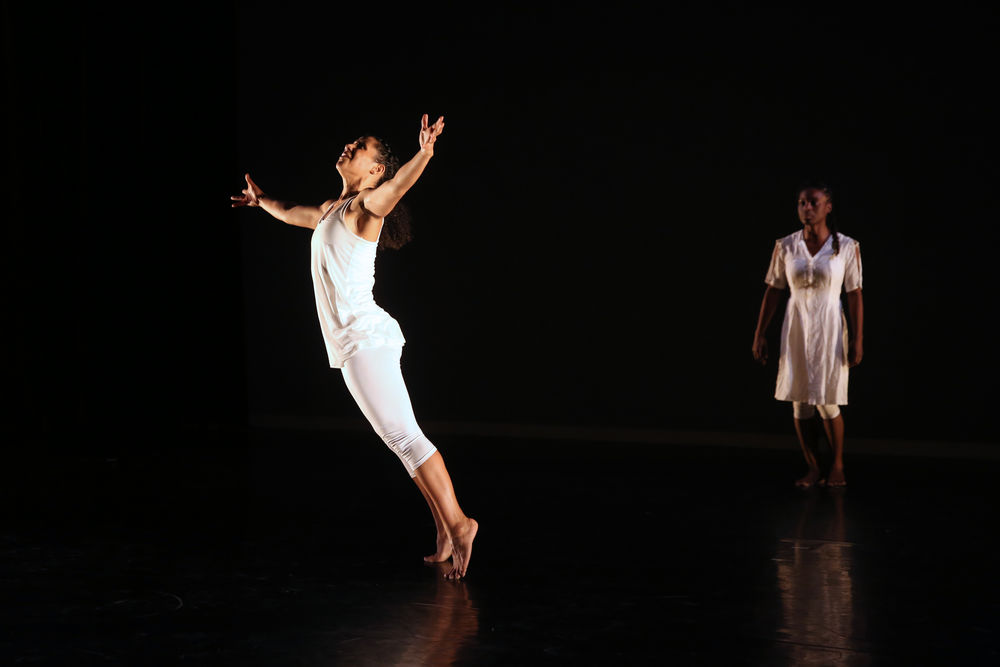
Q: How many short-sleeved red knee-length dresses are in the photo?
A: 0